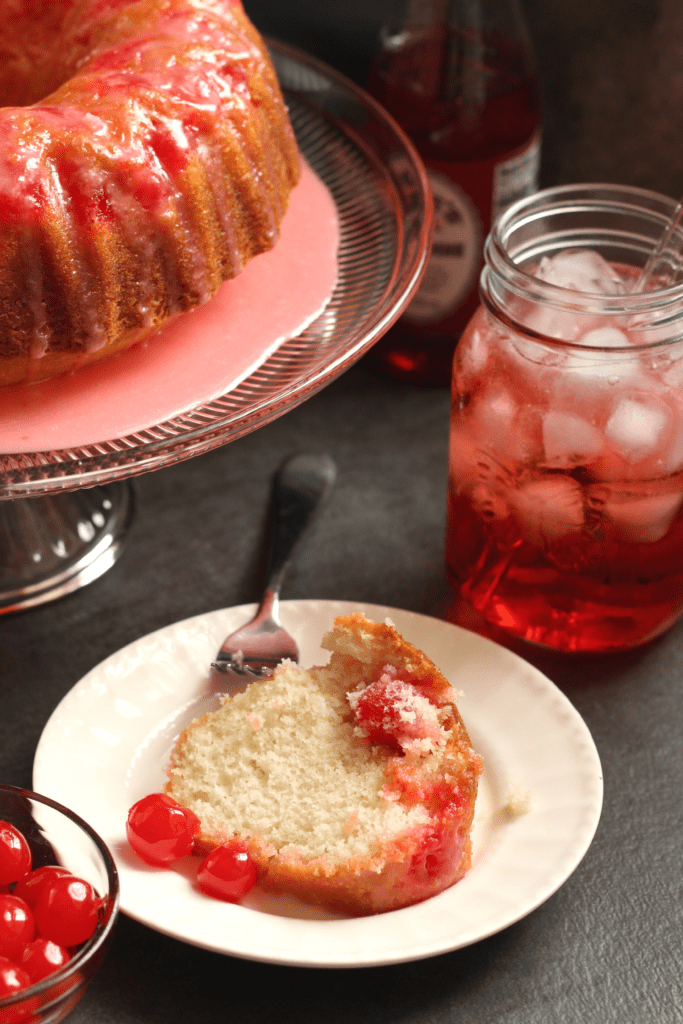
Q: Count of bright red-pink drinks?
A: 1